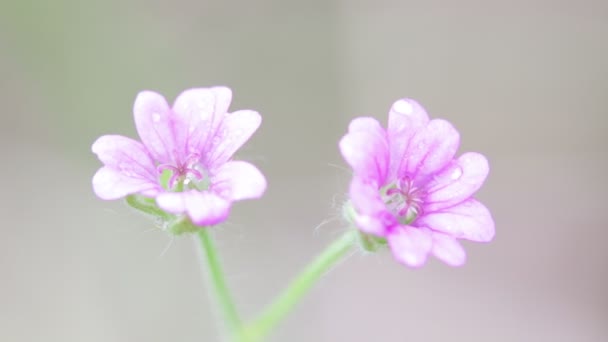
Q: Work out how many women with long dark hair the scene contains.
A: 0